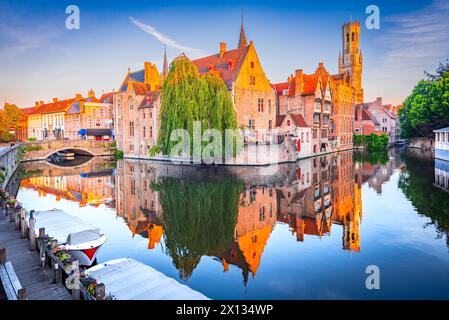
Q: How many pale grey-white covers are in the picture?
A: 2